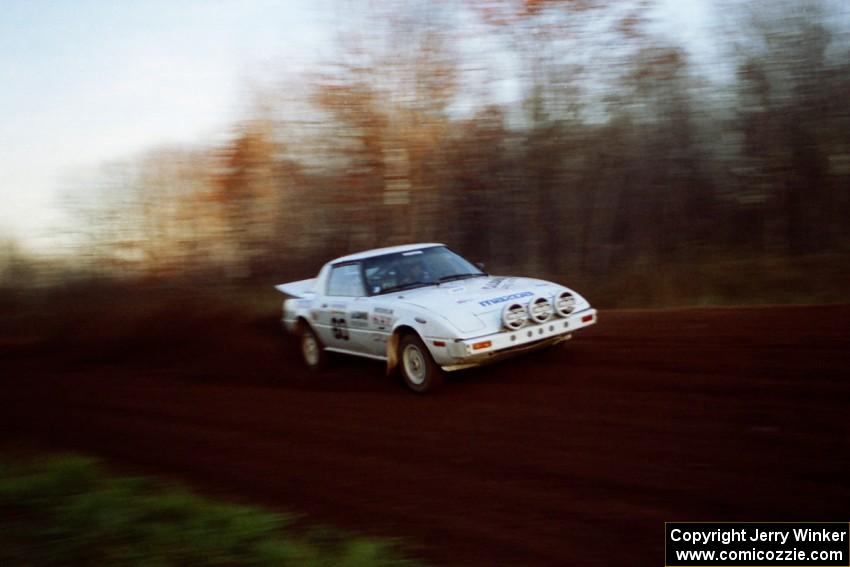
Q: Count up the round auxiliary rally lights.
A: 3